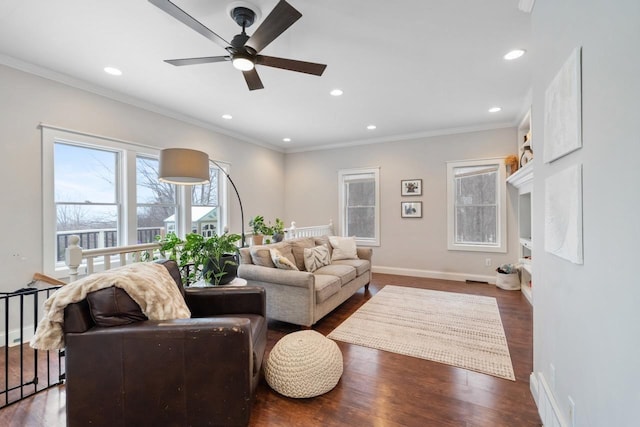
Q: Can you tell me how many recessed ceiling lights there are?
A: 7